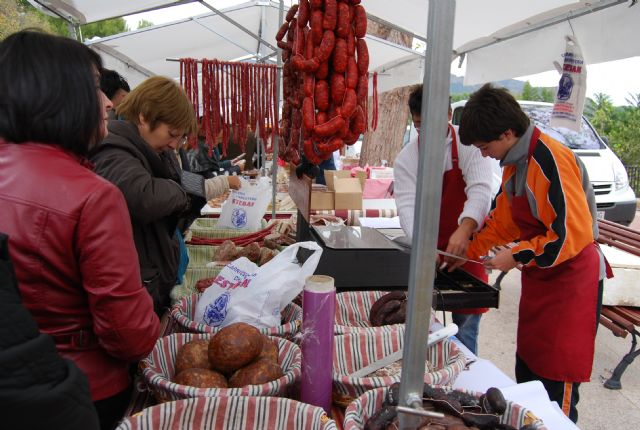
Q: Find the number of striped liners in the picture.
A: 6